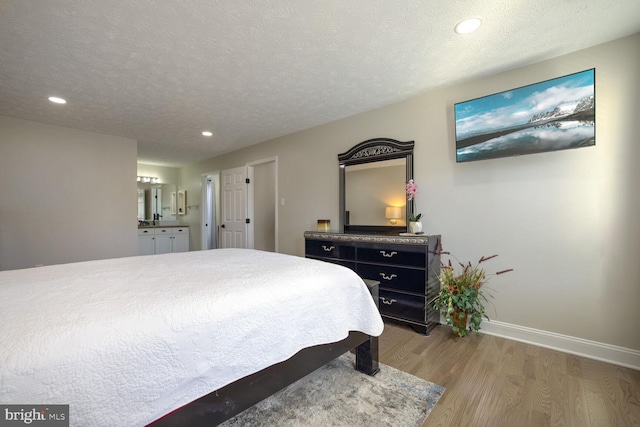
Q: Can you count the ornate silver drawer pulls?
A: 4